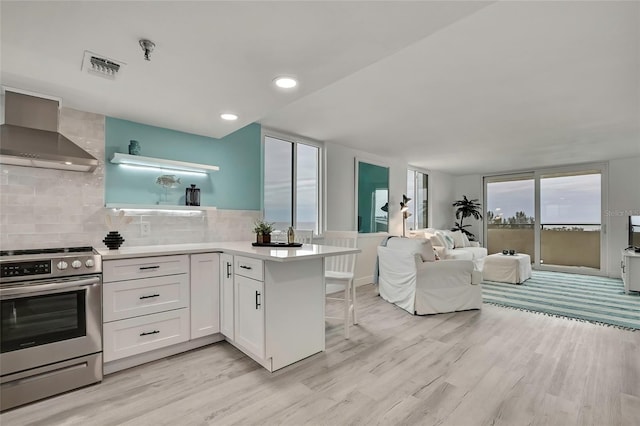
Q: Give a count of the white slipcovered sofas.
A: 2